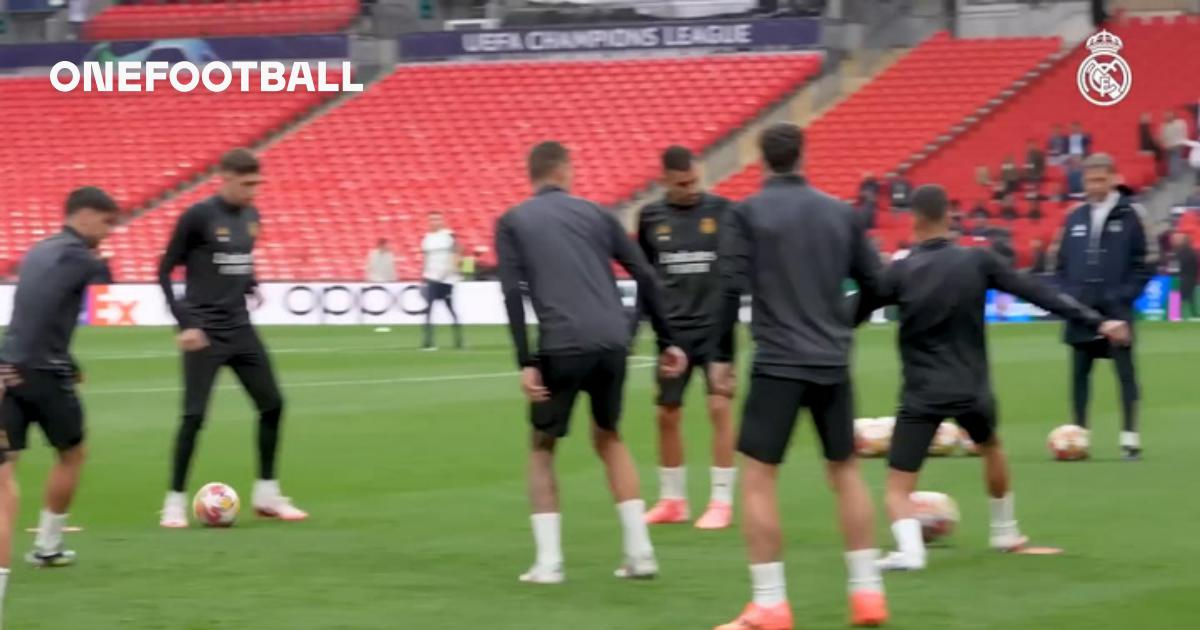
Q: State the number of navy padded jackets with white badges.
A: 1